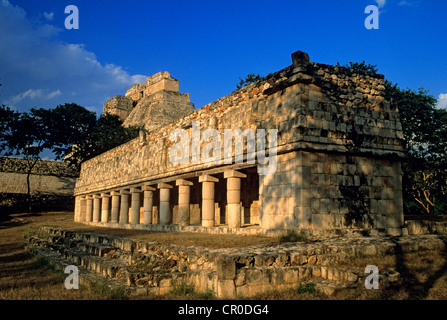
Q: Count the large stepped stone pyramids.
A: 1